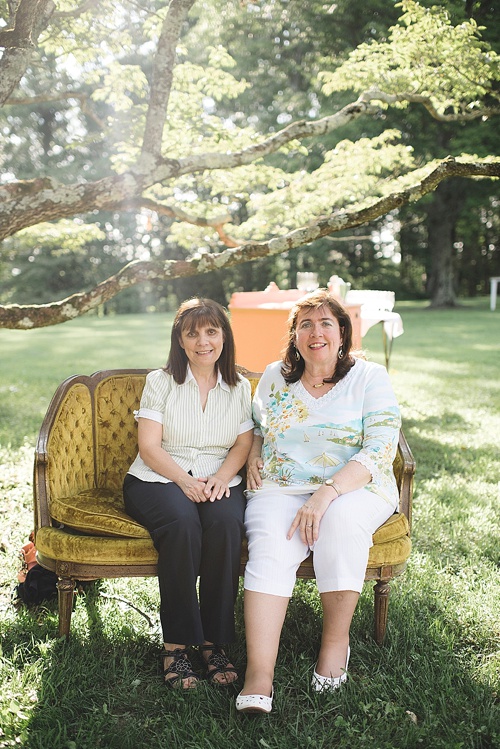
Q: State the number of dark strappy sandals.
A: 2